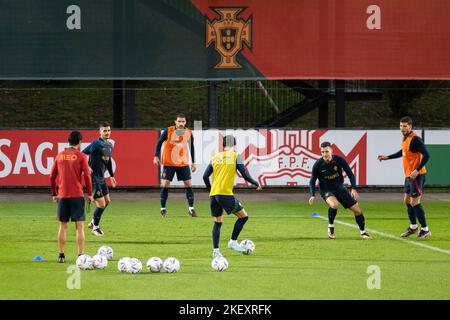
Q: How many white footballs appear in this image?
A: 9